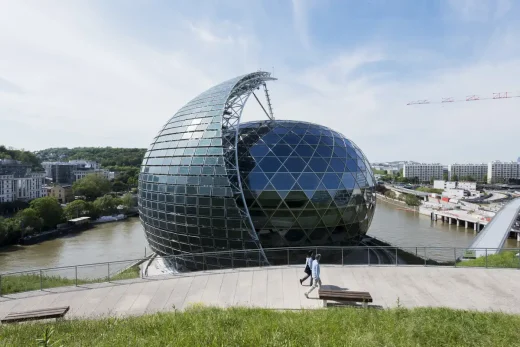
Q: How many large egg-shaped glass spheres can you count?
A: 1